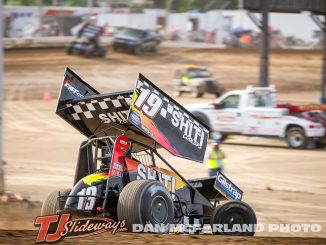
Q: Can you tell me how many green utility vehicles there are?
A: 0